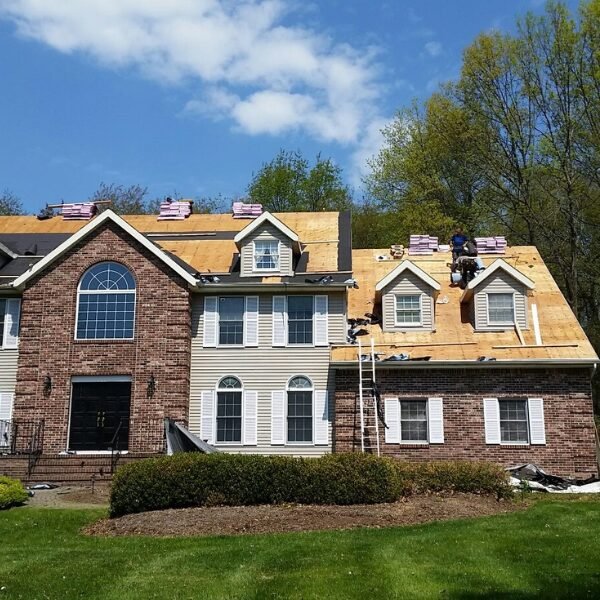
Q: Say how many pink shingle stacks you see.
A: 5